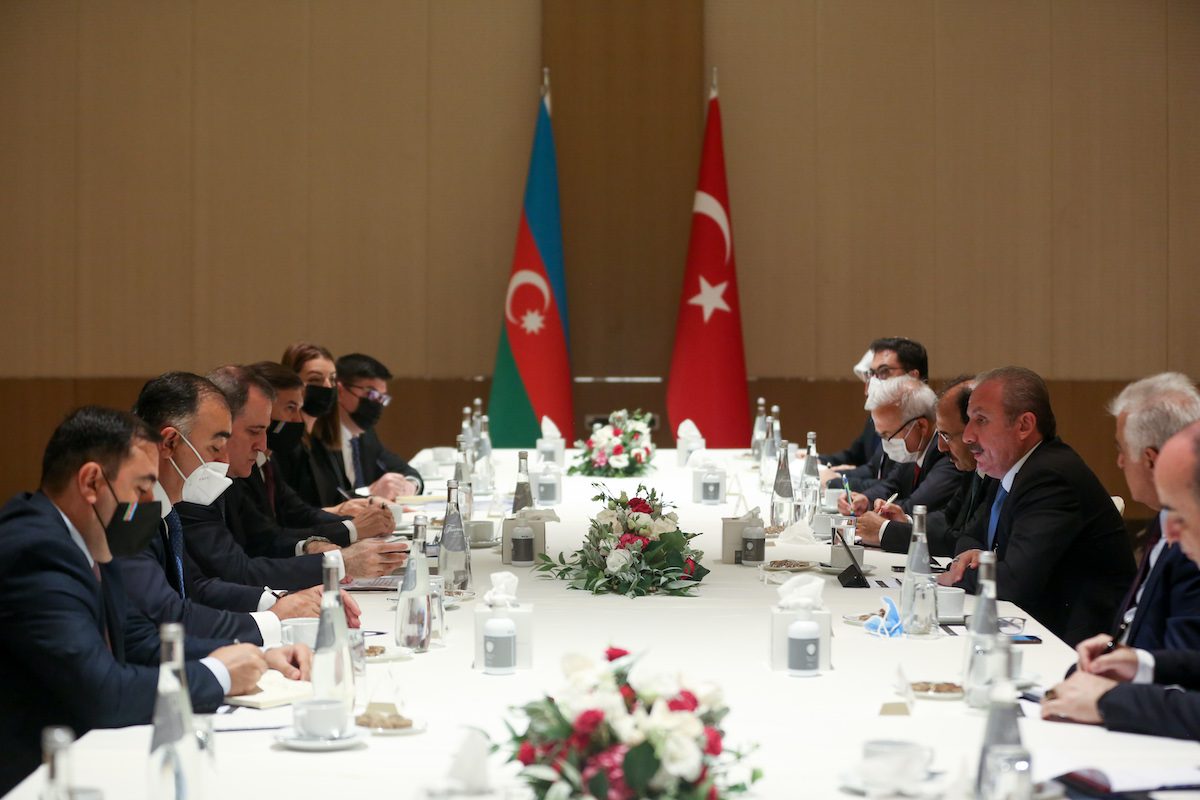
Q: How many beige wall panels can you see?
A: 10